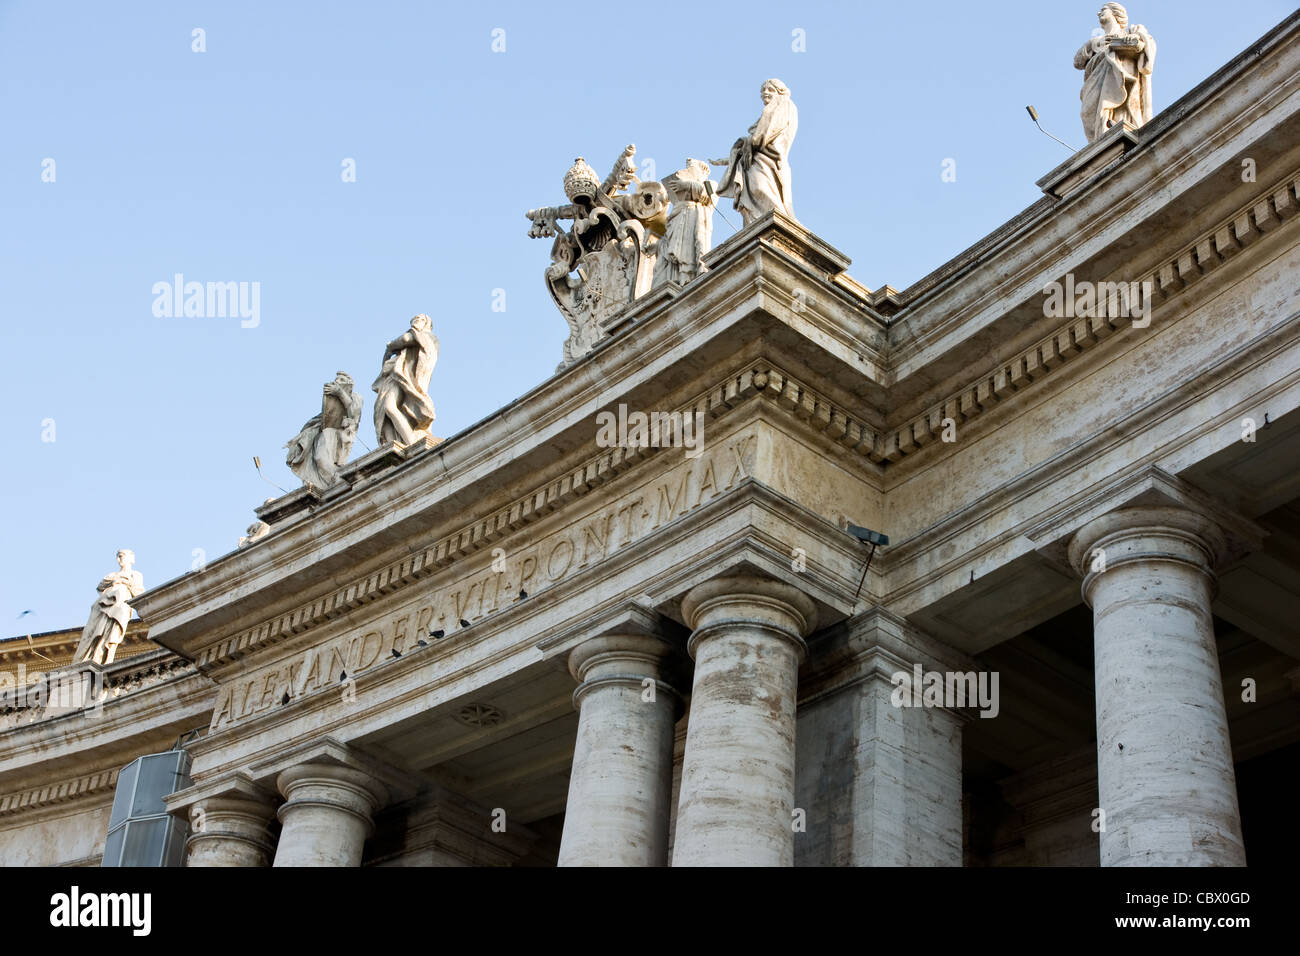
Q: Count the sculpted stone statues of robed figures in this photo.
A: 6